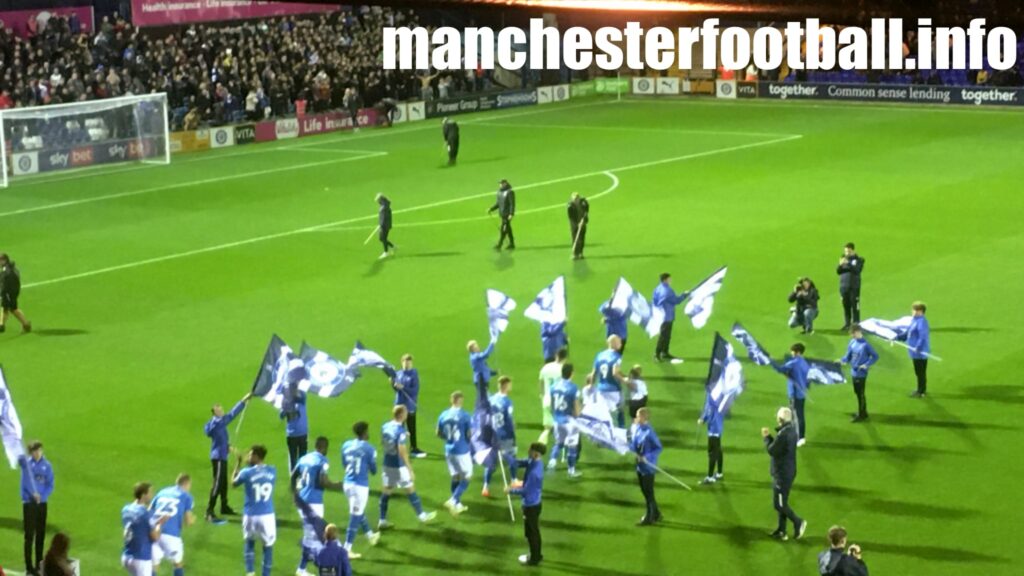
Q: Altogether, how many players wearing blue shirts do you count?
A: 10